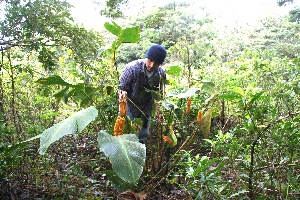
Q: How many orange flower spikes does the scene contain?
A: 5